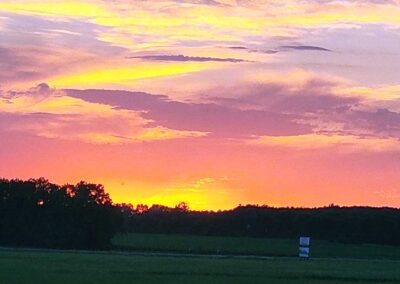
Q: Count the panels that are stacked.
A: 2